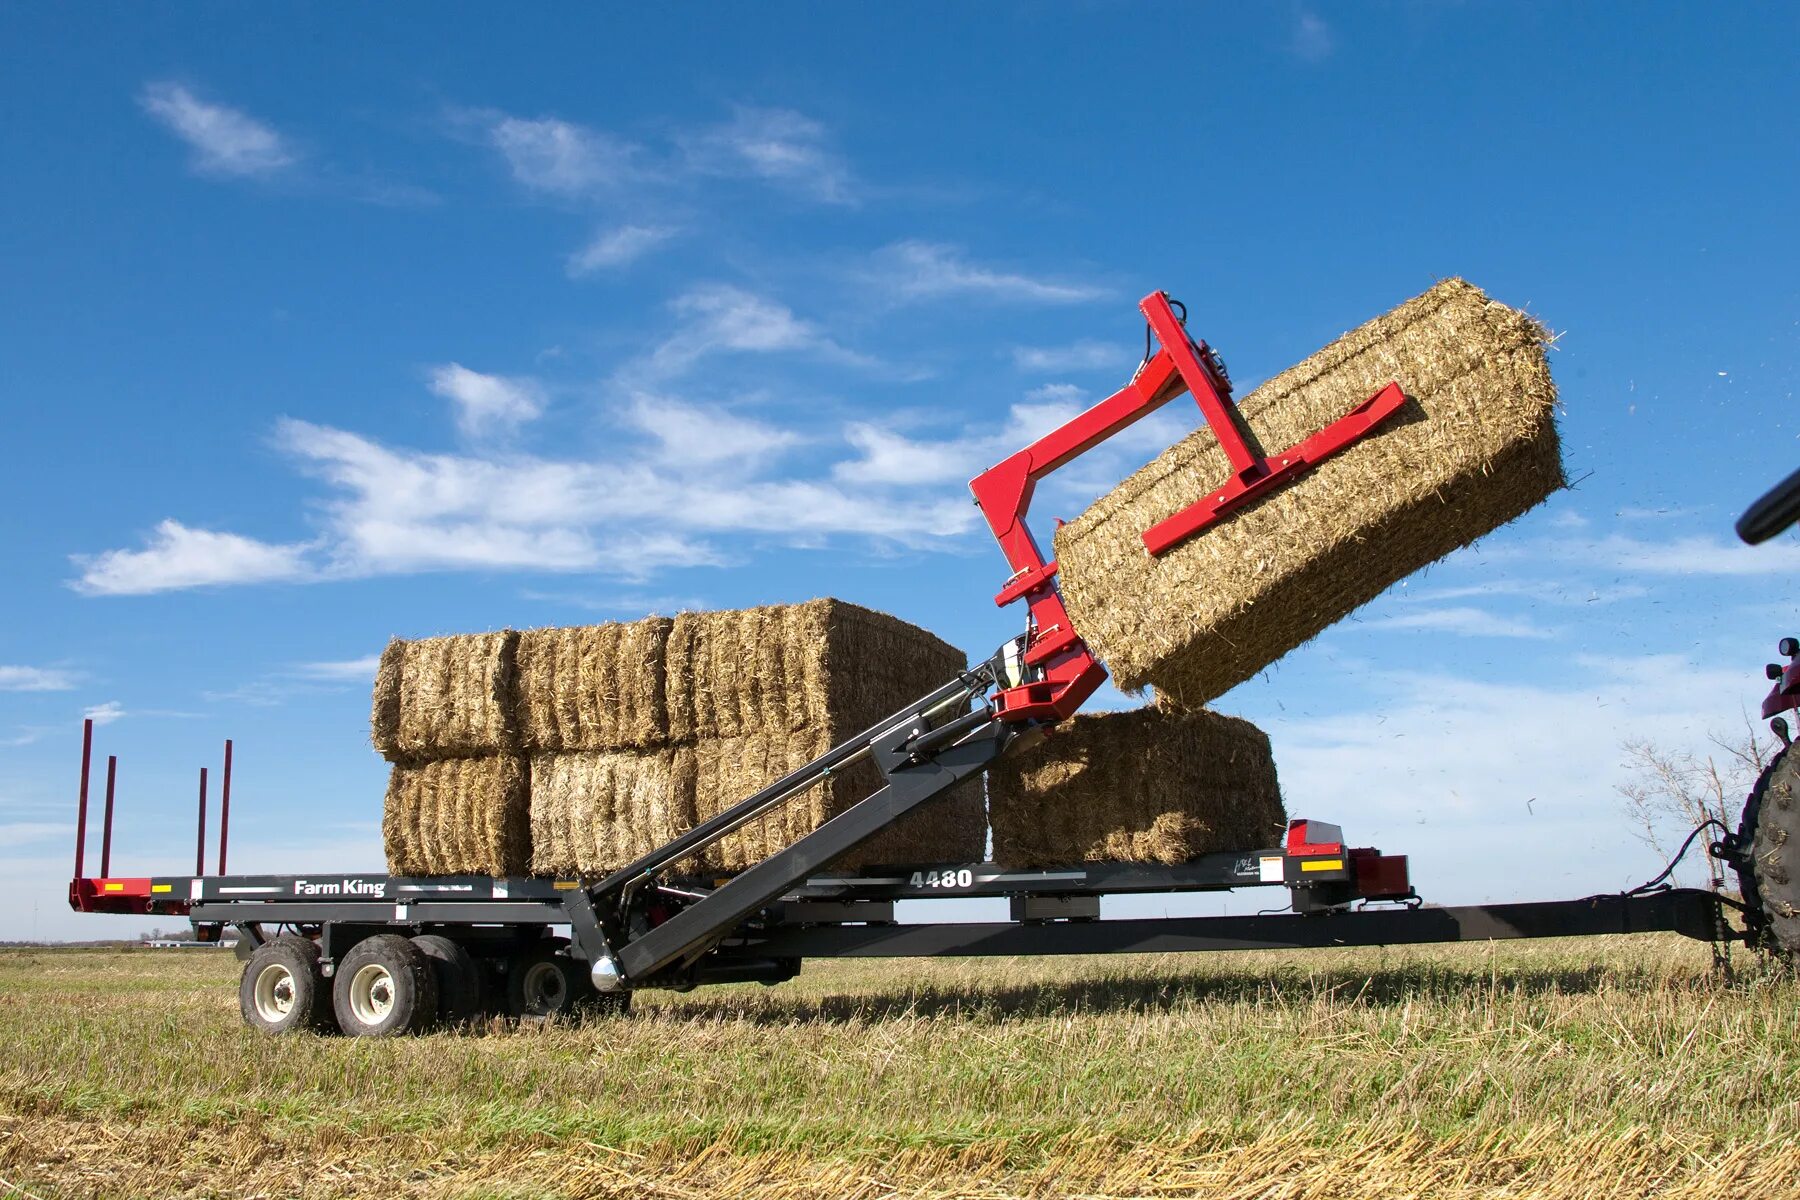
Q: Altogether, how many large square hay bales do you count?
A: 8